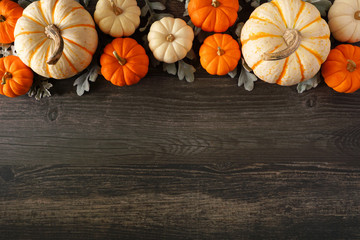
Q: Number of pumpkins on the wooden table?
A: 11